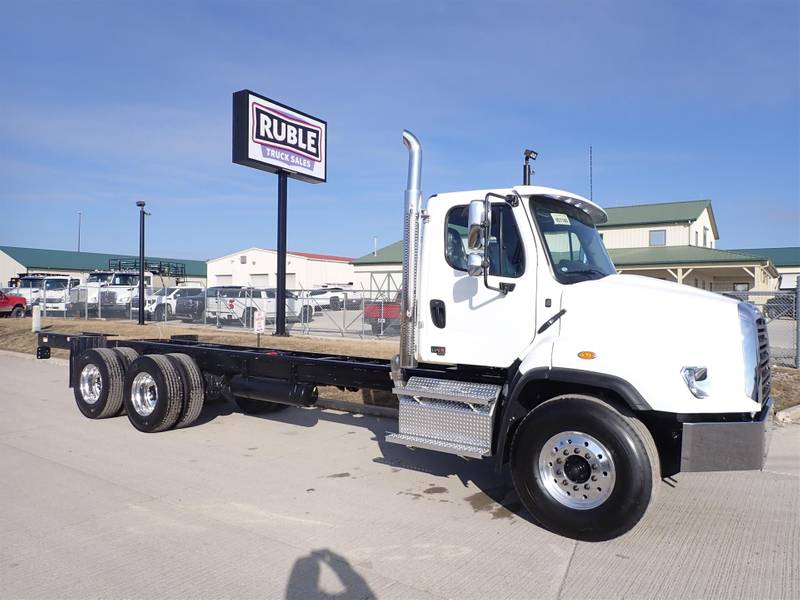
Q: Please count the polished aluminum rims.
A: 3